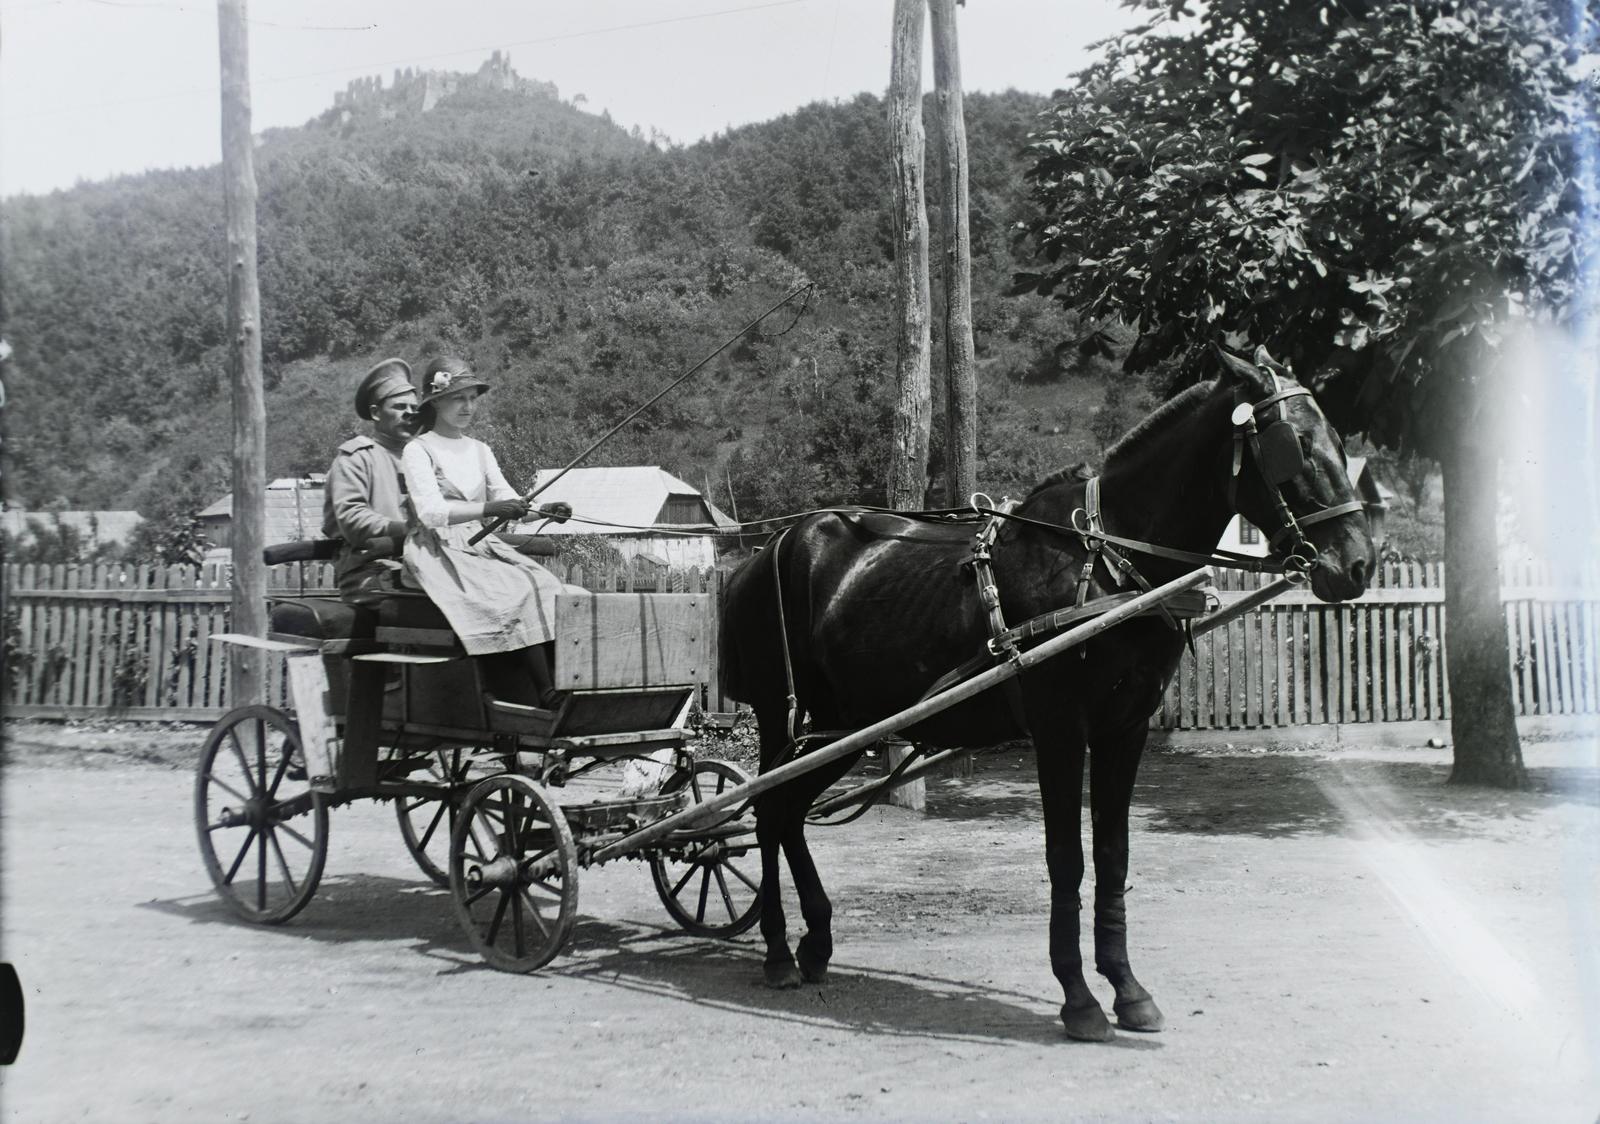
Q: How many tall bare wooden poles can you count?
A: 3